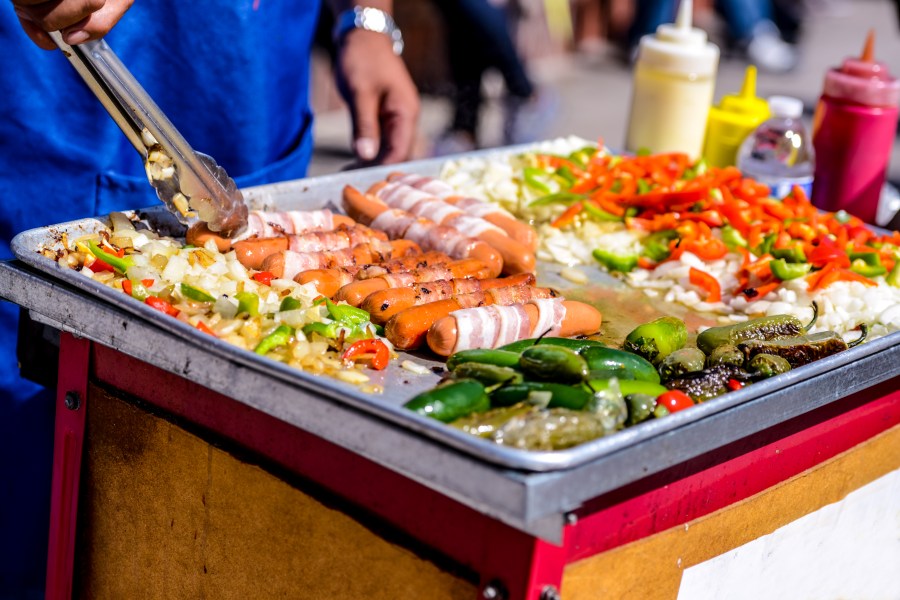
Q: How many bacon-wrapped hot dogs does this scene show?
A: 11